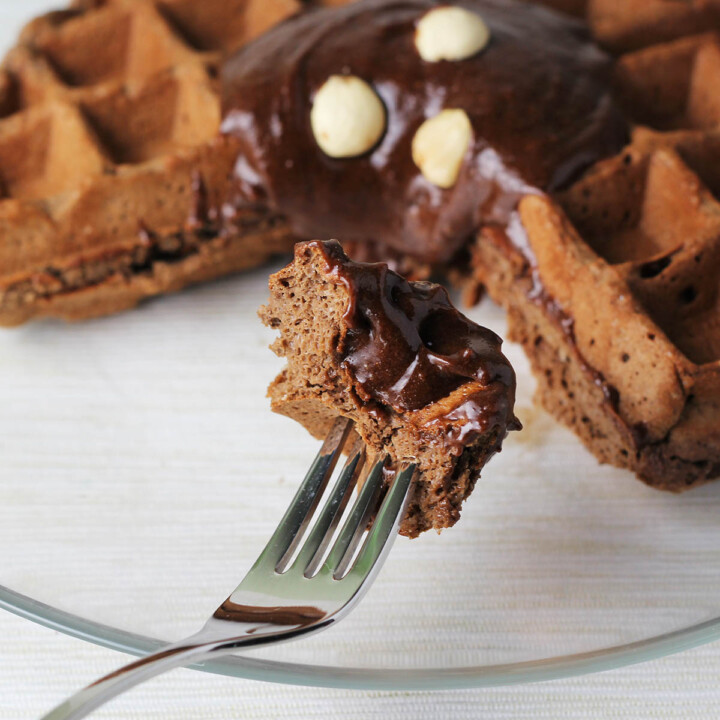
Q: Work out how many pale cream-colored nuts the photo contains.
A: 3